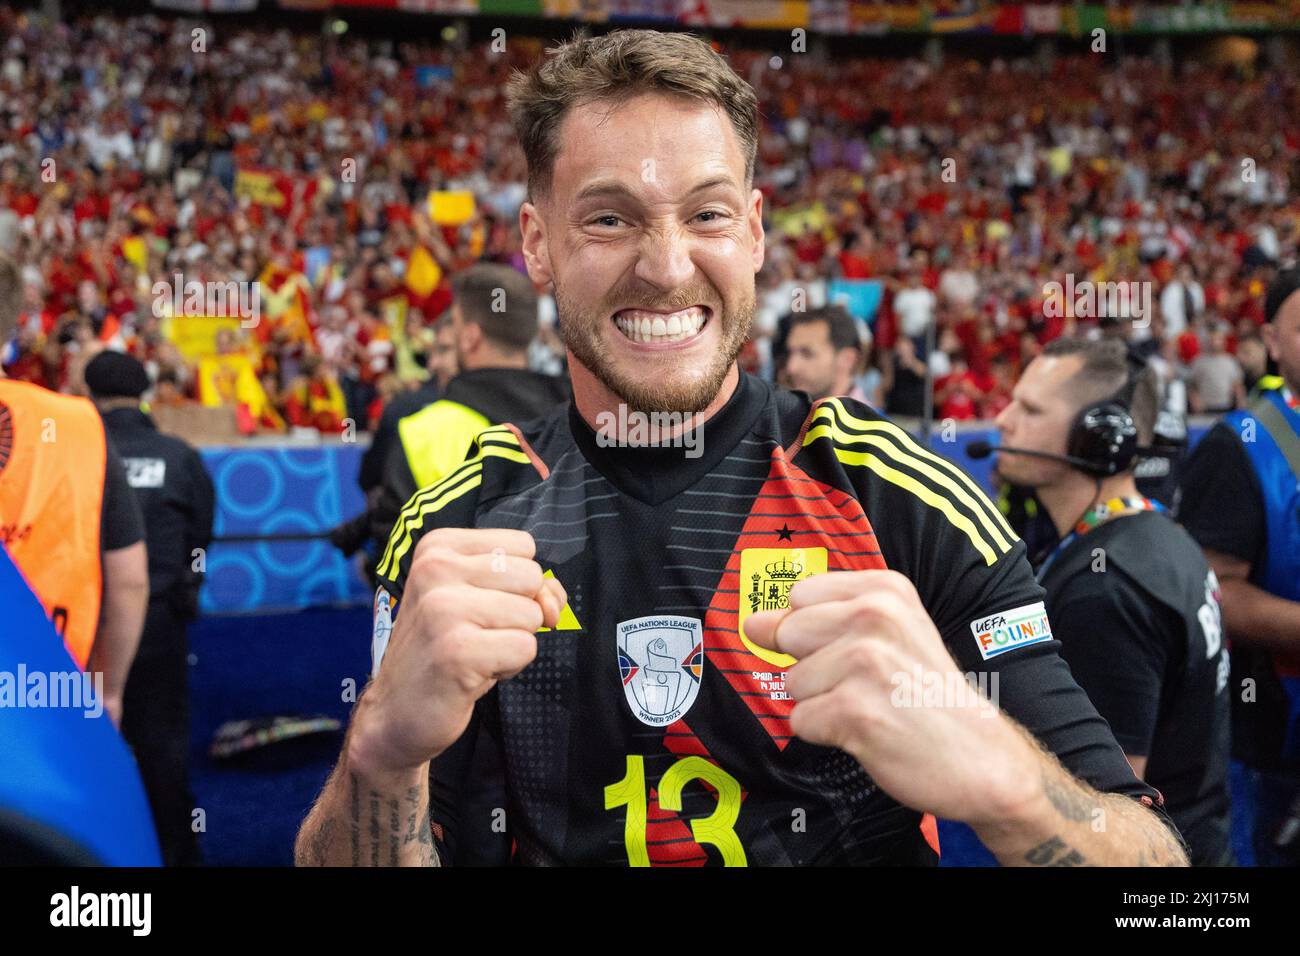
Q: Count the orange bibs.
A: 1